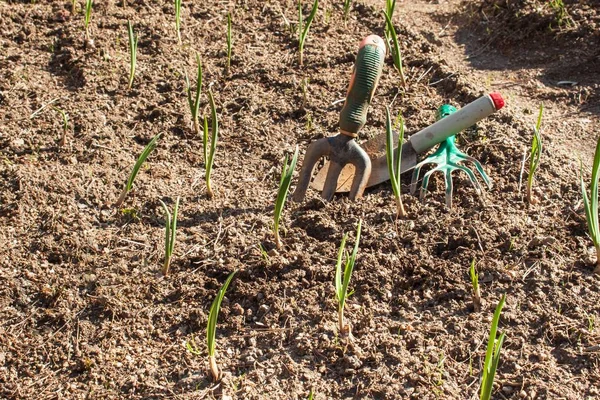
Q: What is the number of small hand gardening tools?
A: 3